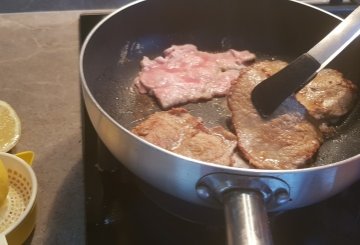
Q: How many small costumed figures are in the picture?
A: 0